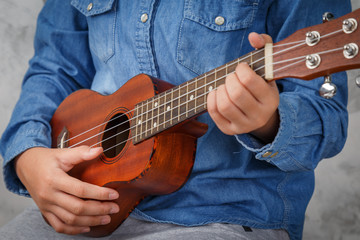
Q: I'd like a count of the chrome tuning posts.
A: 4